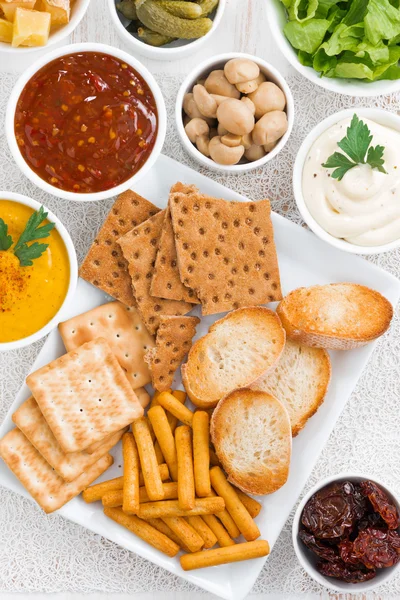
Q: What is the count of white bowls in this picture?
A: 8